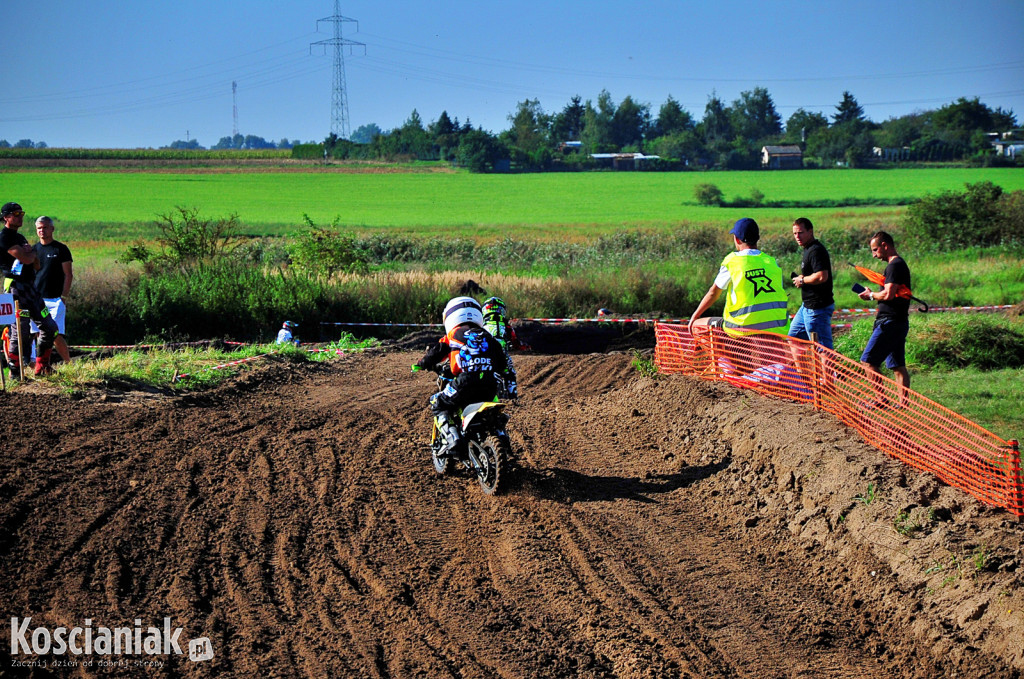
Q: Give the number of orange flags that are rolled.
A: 1